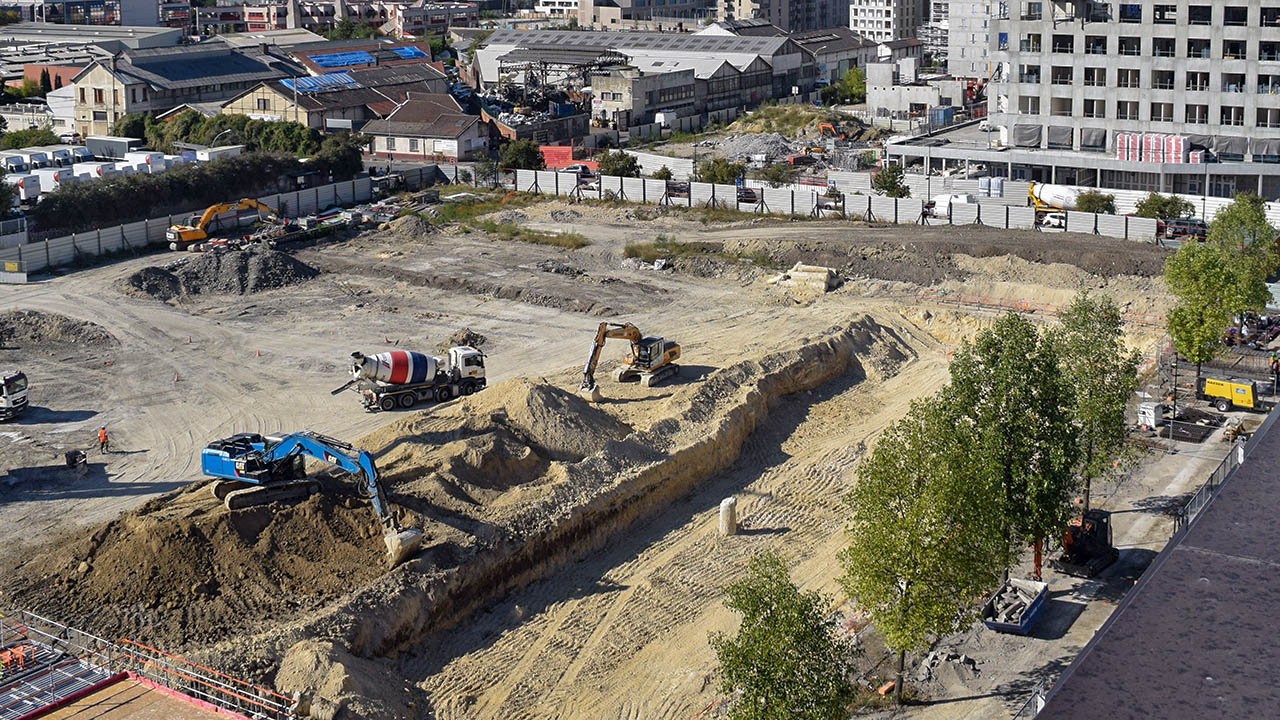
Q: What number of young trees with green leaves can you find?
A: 6